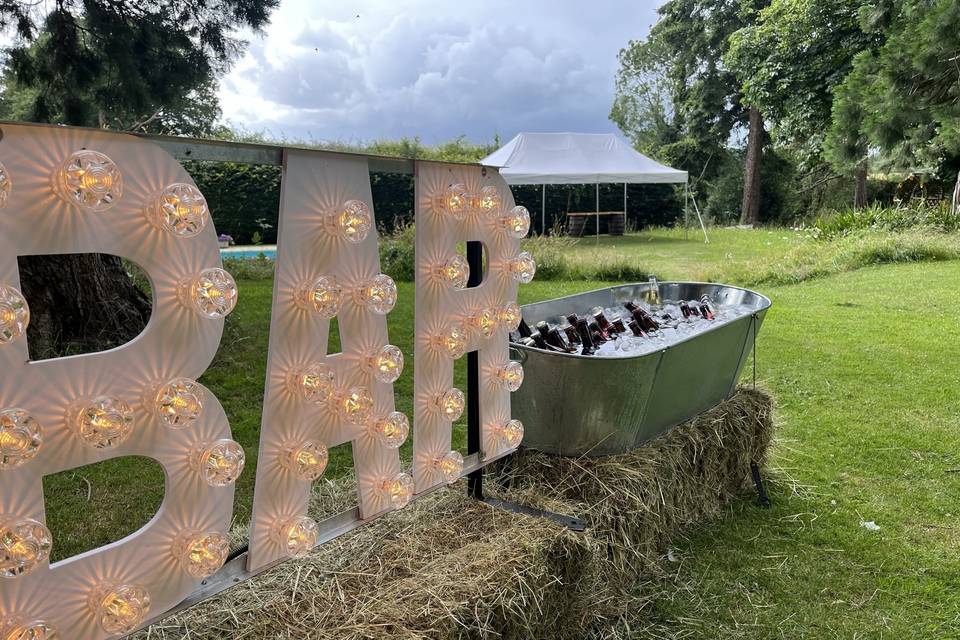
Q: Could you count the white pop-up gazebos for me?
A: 1